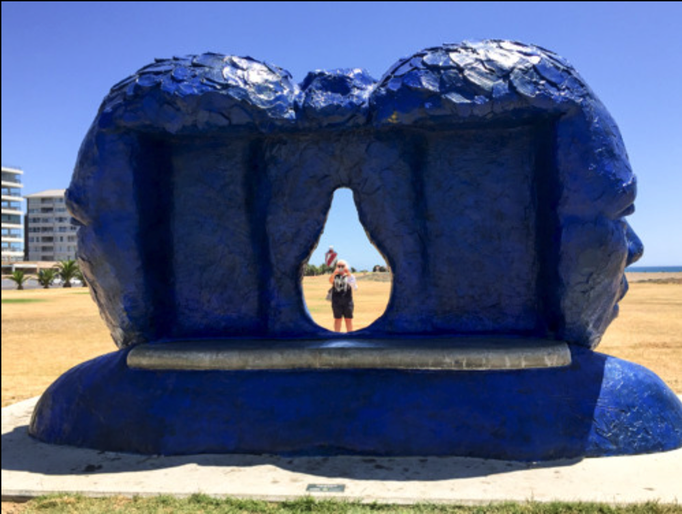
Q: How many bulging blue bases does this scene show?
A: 1